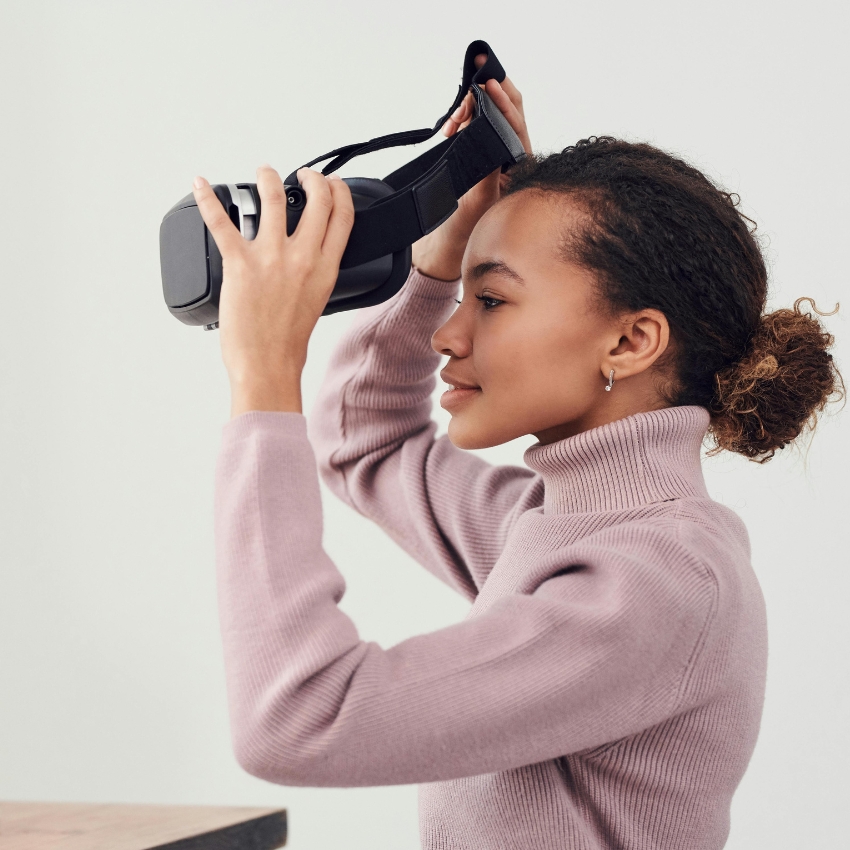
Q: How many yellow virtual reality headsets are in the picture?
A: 0